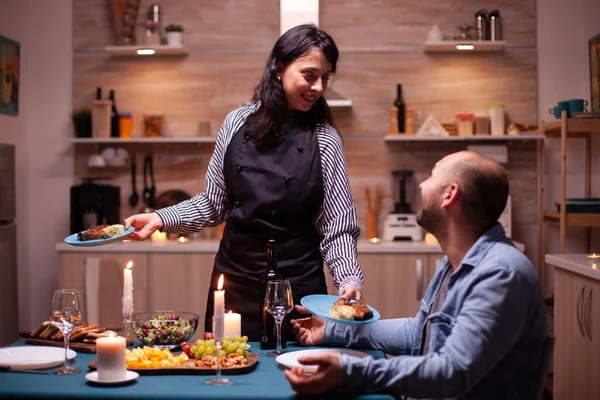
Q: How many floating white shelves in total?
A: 4